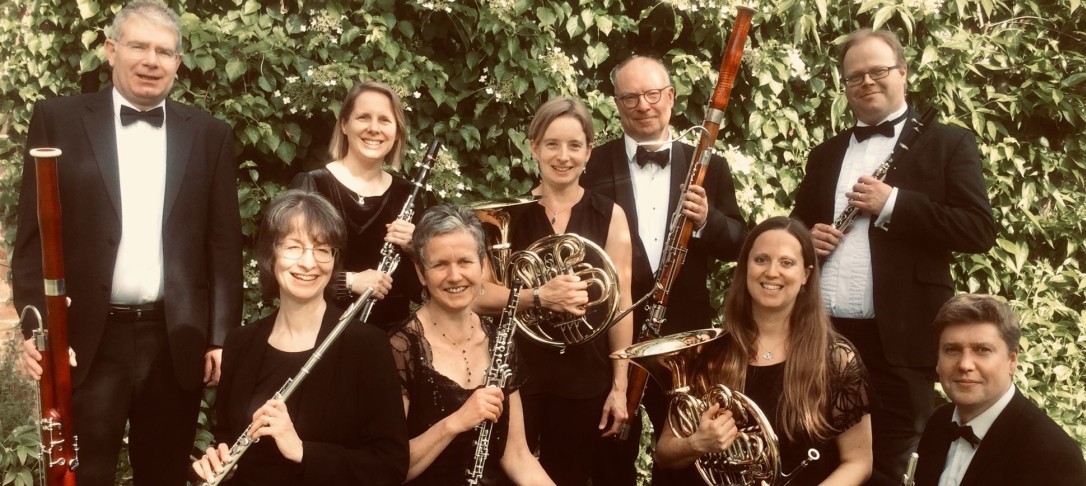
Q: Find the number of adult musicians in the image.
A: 9